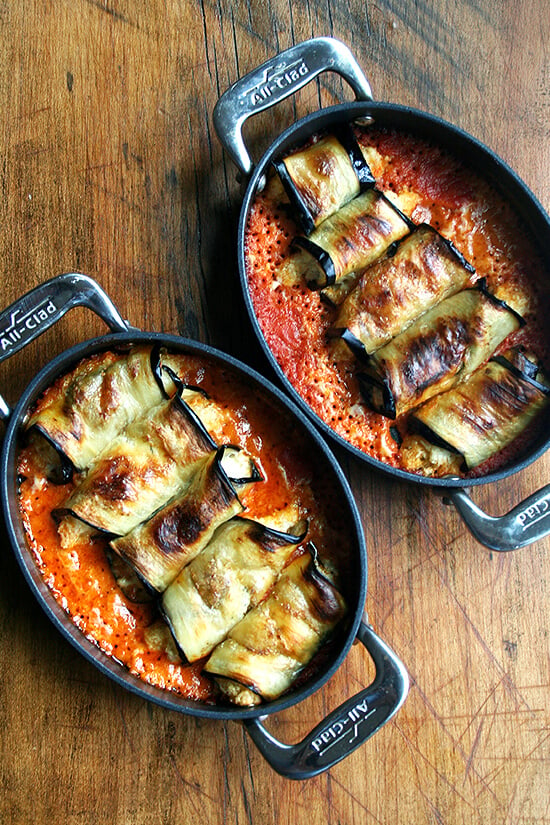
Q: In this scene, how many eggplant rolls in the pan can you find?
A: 10